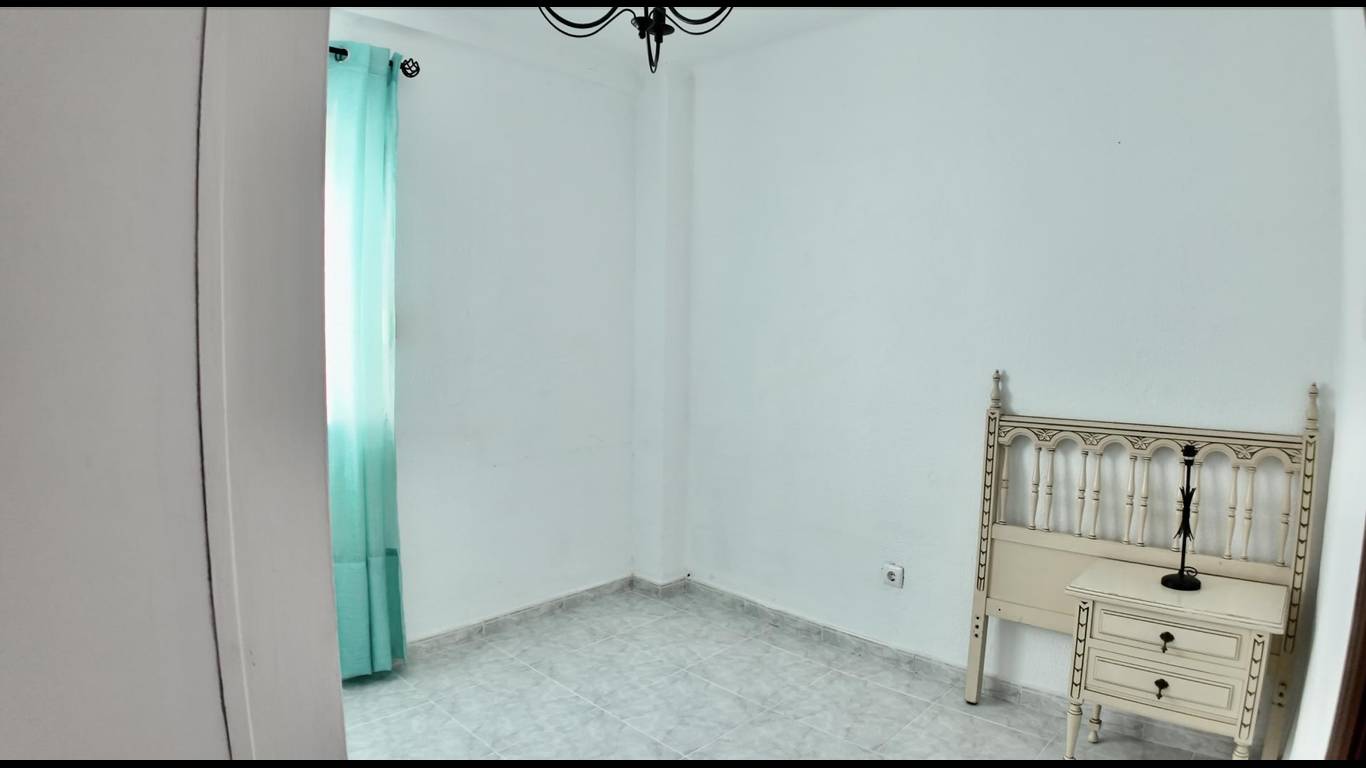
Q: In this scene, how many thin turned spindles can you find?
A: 12